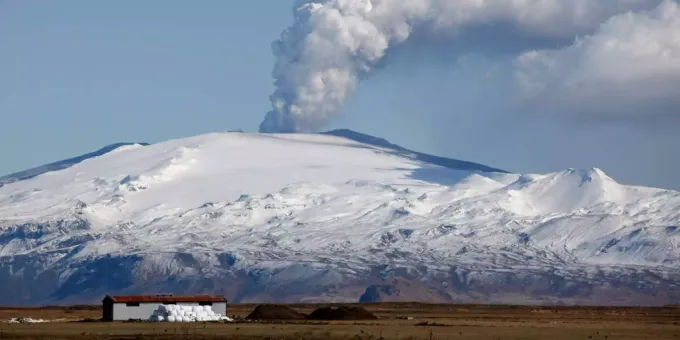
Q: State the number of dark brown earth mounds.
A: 2